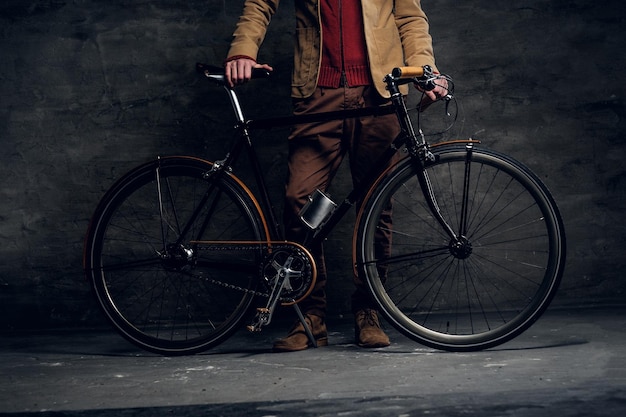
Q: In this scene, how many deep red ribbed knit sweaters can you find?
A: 1